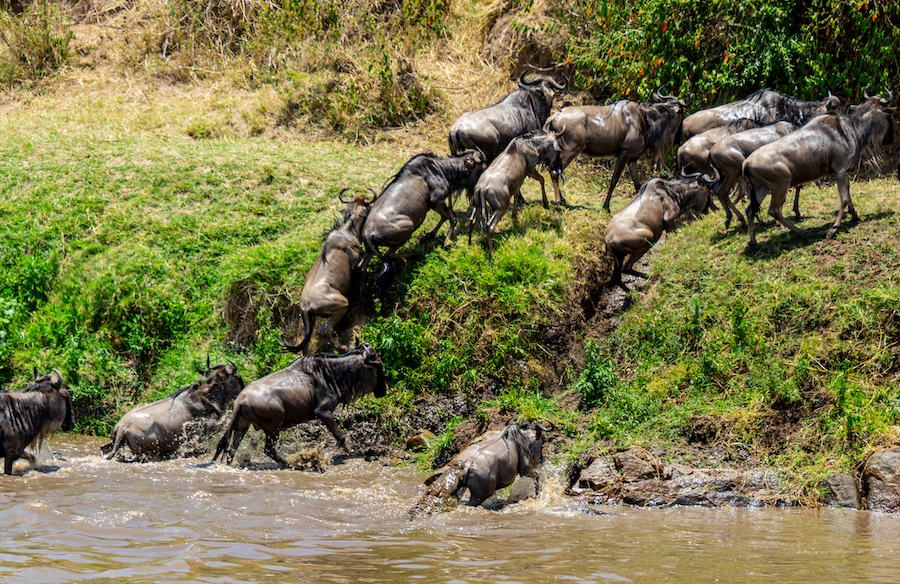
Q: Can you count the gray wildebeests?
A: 14